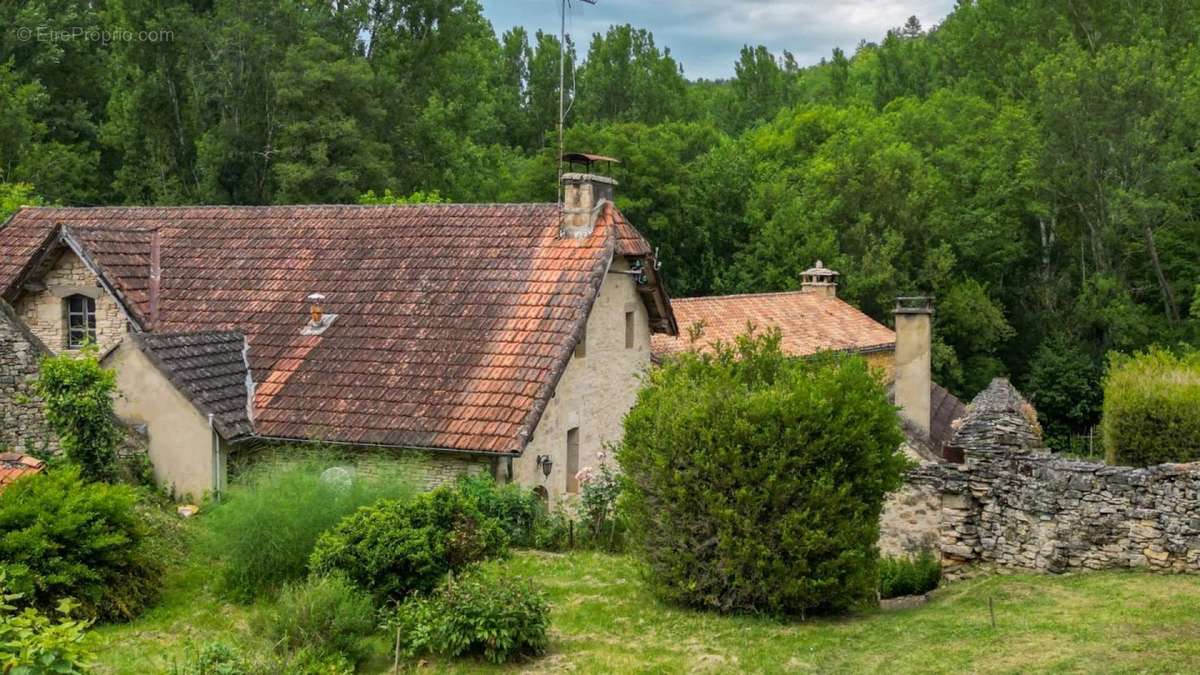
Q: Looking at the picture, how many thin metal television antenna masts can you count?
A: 1